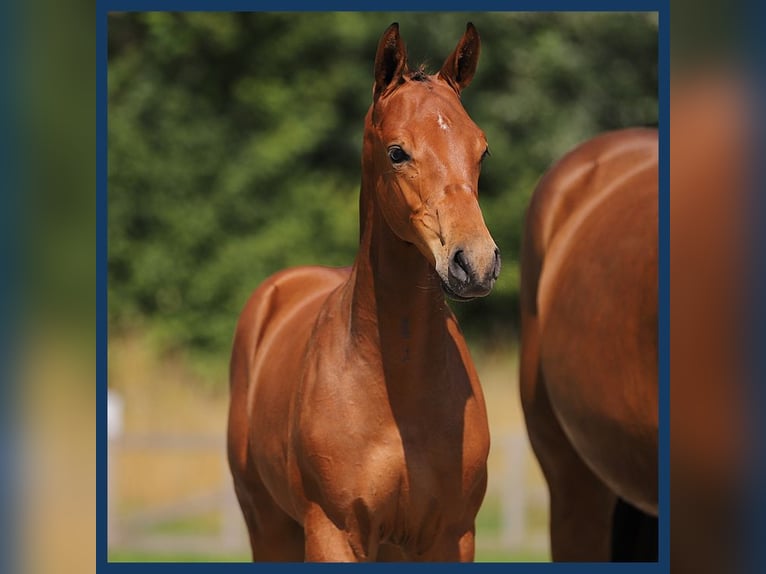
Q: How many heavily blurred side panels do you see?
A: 2